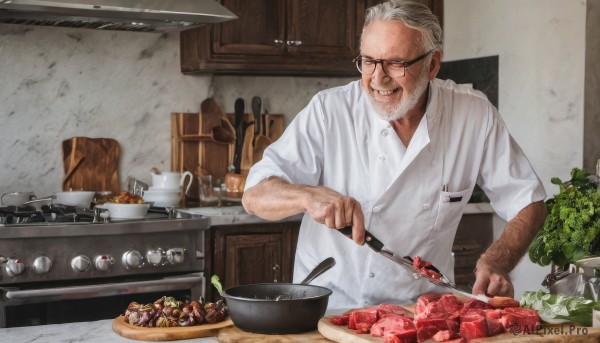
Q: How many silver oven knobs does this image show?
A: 7